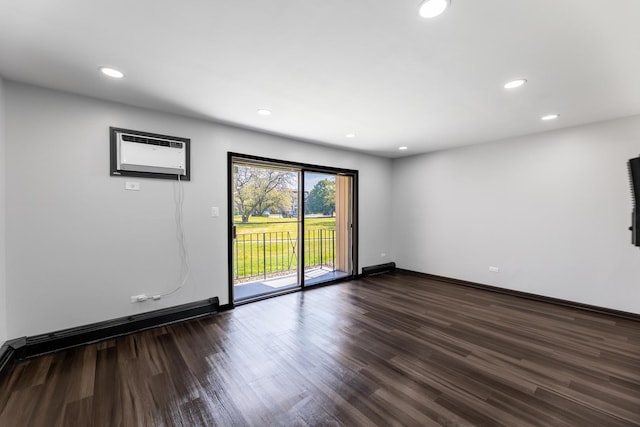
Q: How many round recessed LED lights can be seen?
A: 7